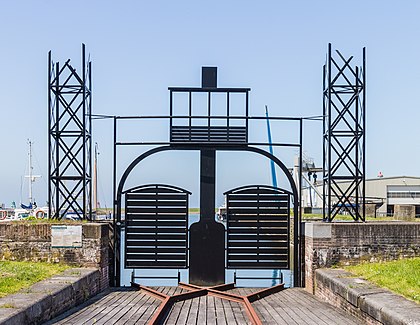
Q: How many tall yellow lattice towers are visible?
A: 0